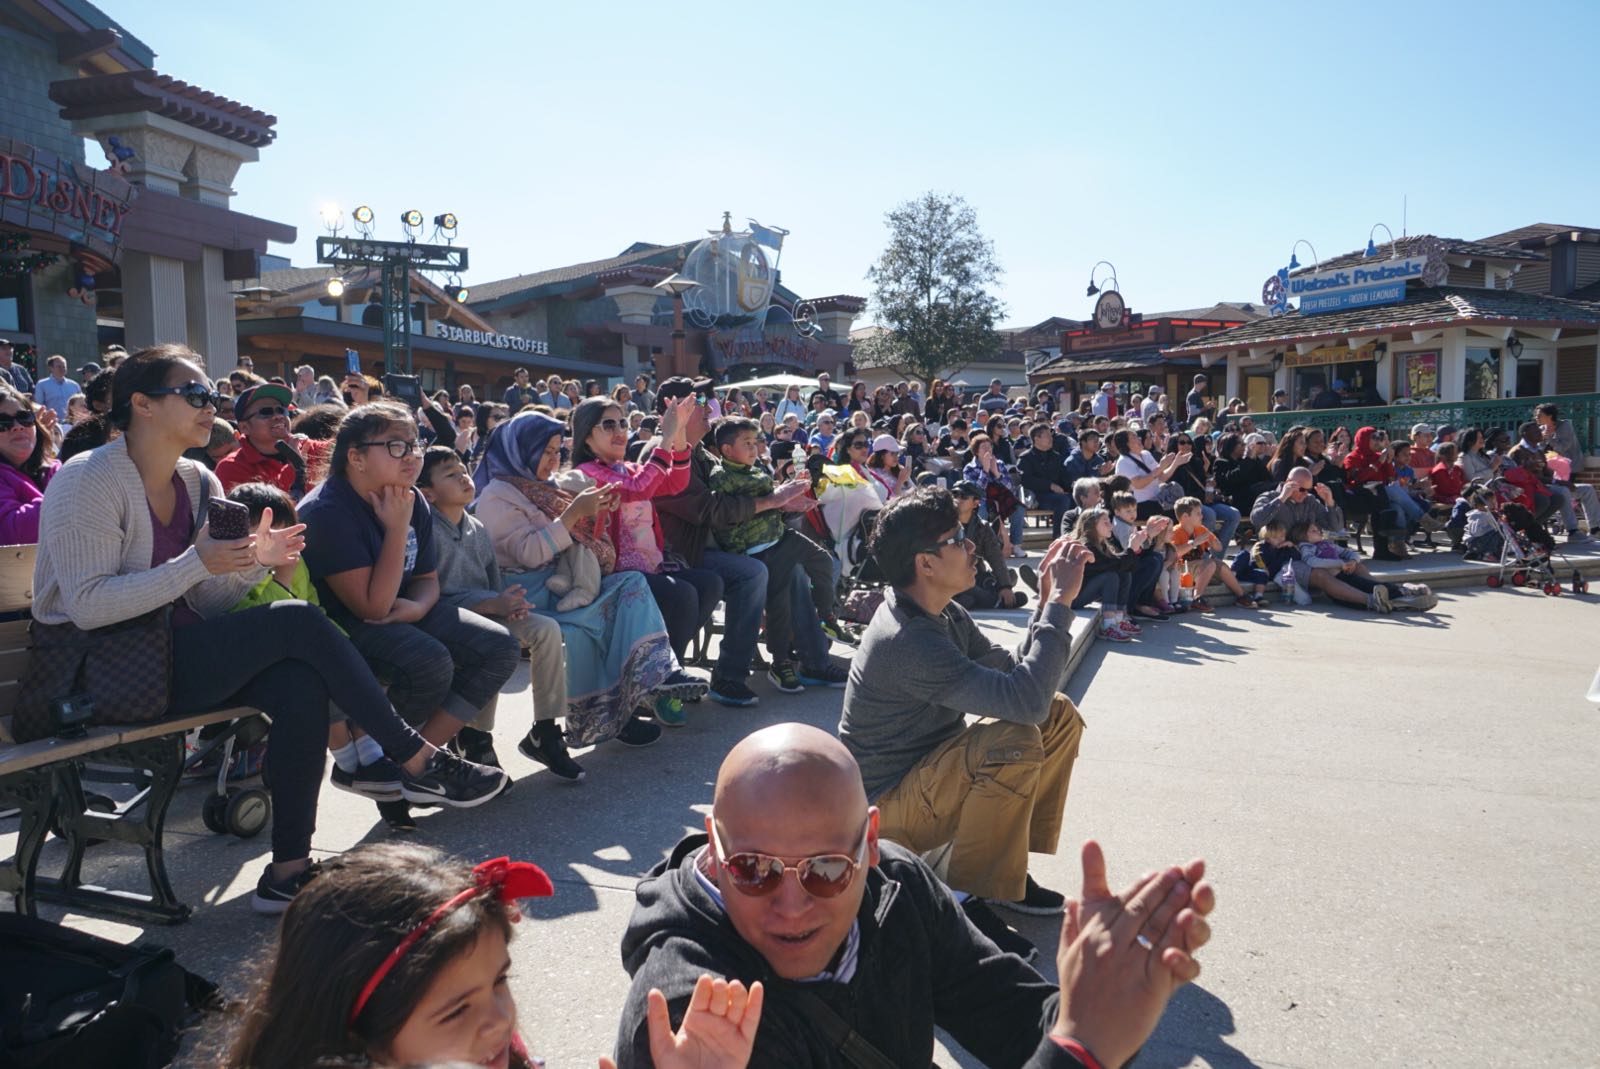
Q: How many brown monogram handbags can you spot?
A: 1